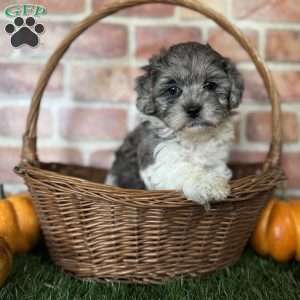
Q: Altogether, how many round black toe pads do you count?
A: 4